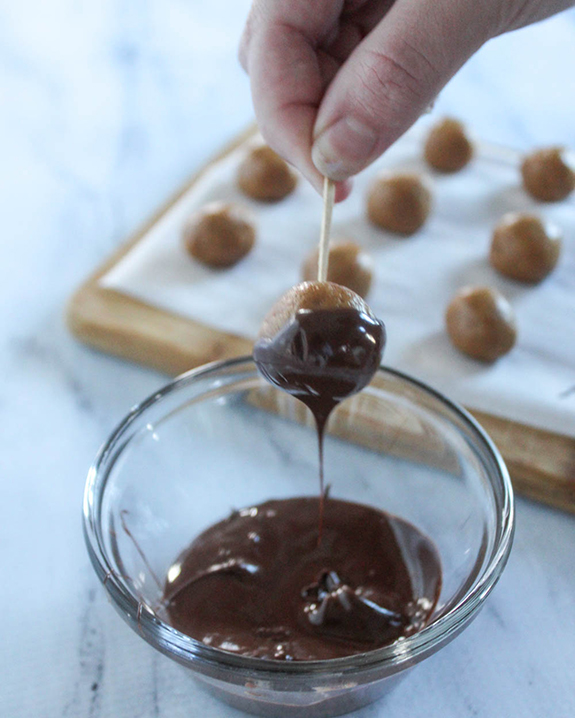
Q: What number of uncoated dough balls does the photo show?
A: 8